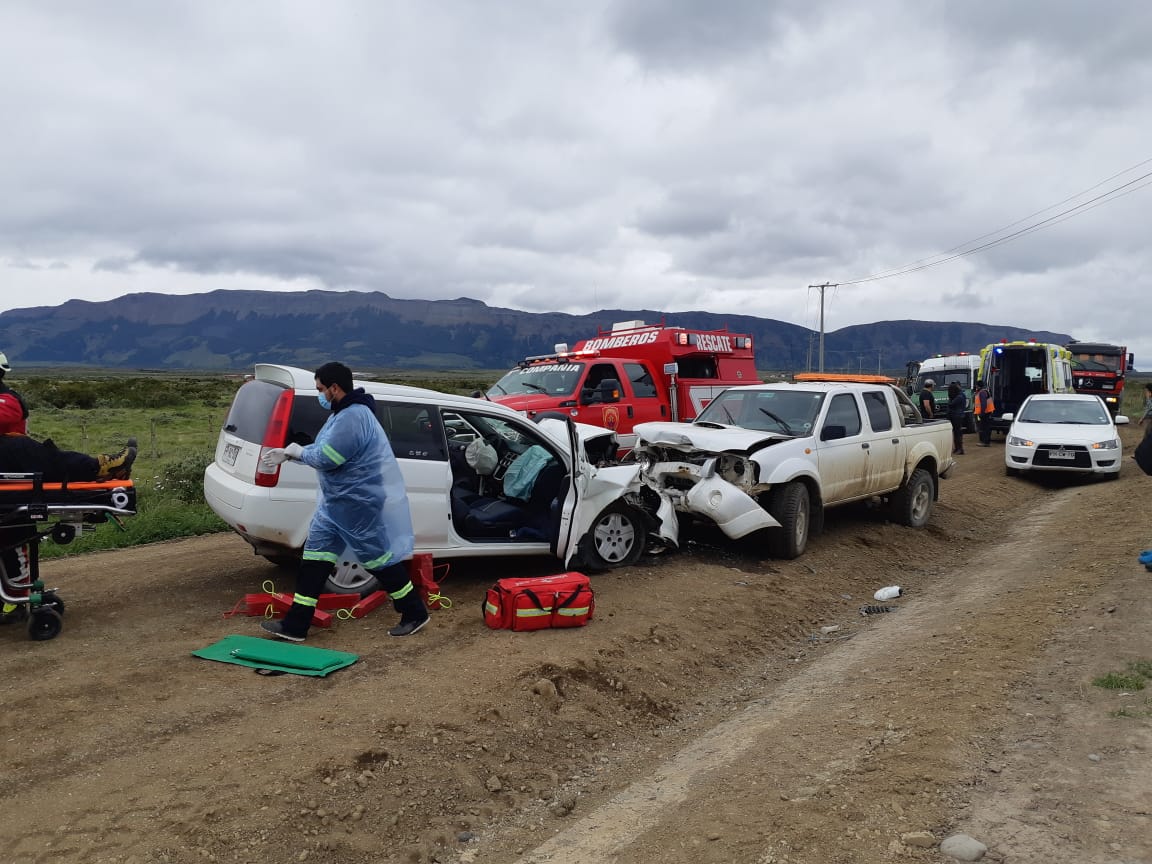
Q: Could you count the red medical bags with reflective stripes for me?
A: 1